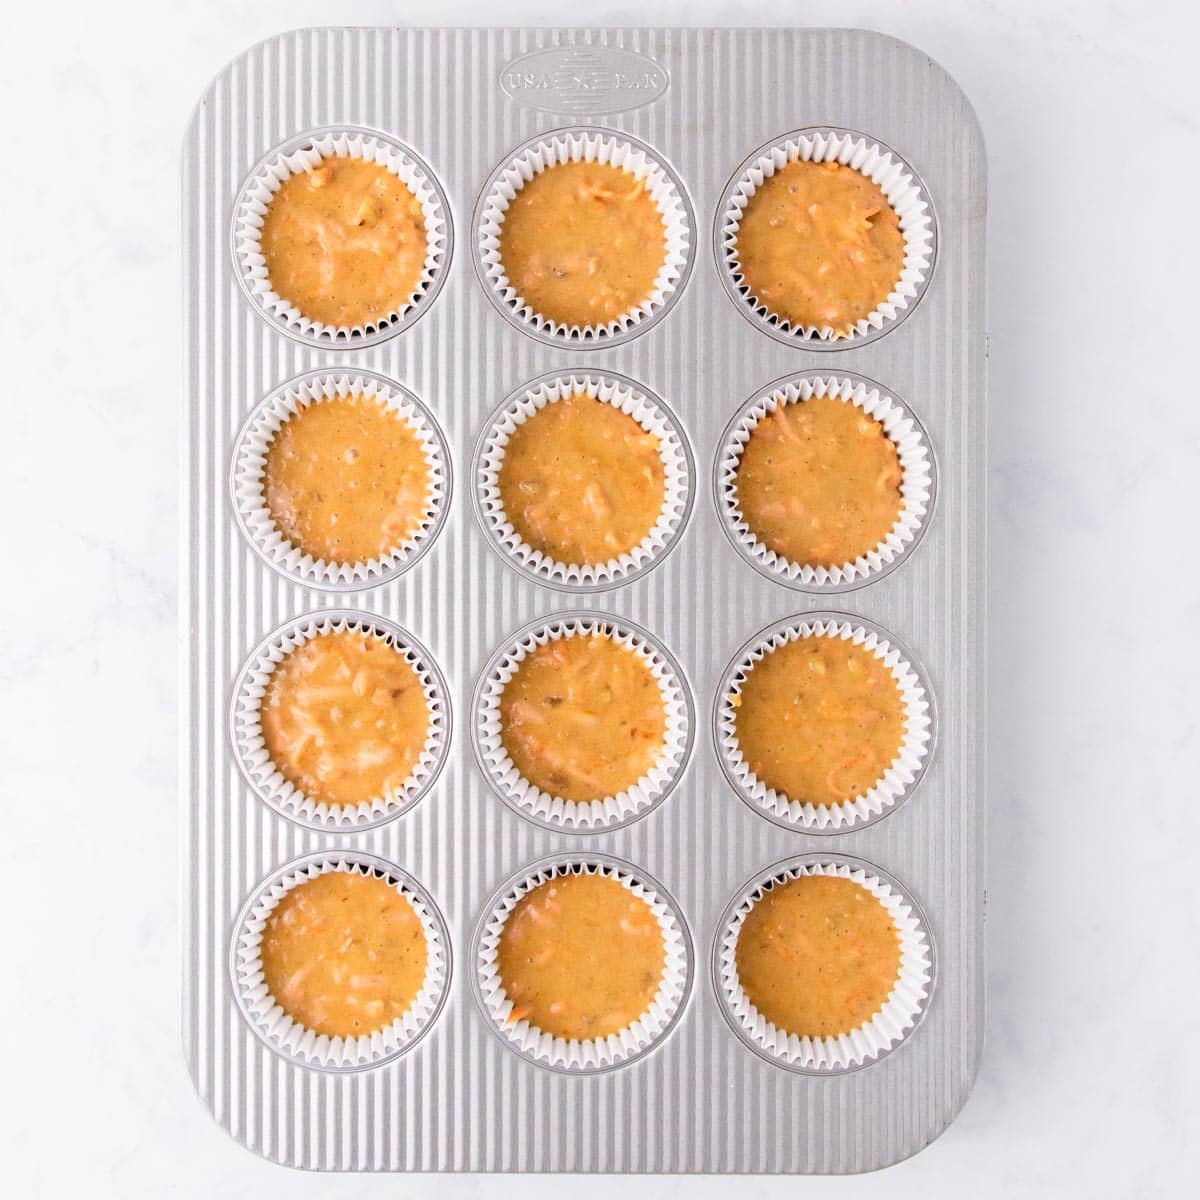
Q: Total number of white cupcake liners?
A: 12